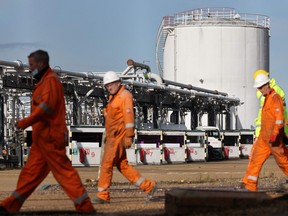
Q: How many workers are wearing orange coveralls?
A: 3